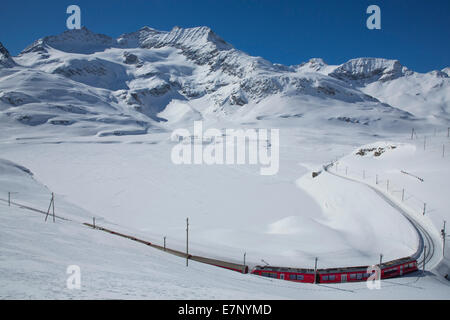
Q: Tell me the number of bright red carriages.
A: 3